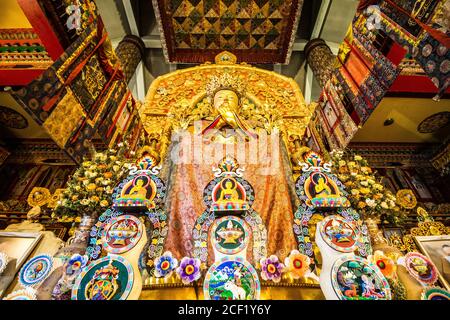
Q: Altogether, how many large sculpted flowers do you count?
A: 6